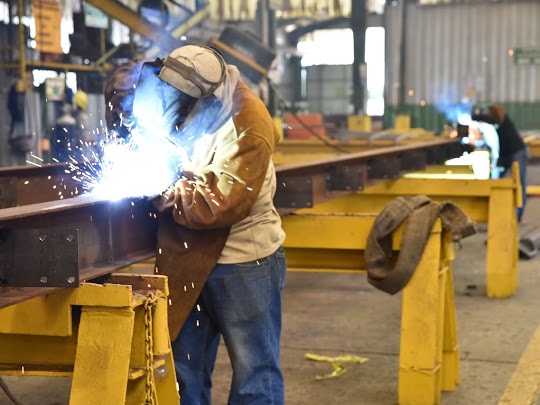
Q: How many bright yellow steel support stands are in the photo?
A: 3